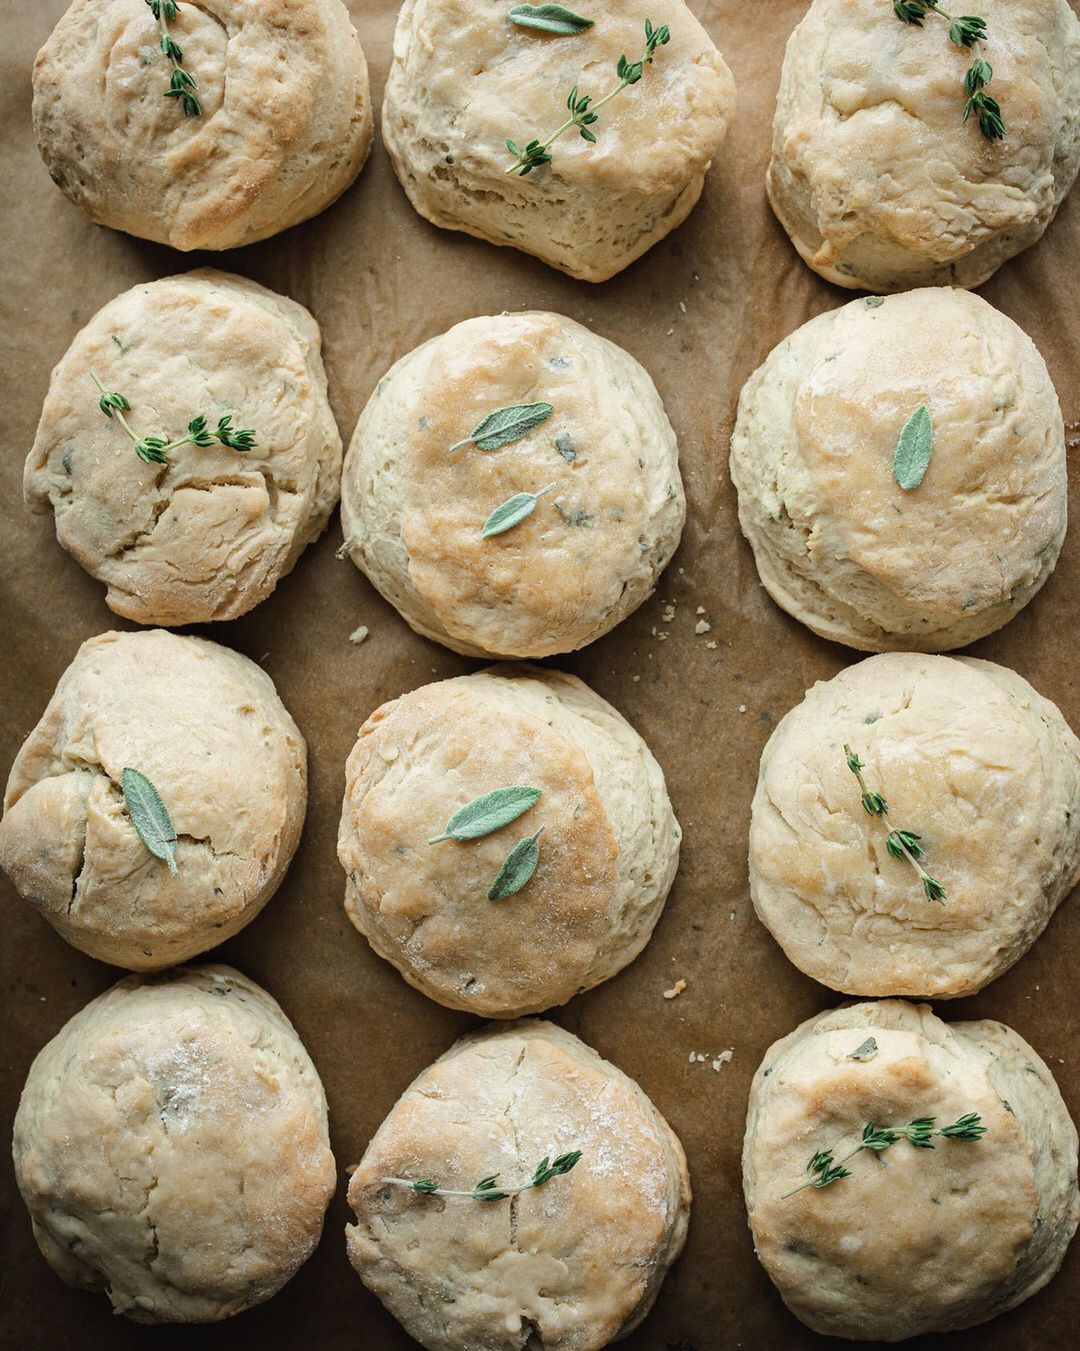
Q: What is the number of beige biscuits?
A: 12